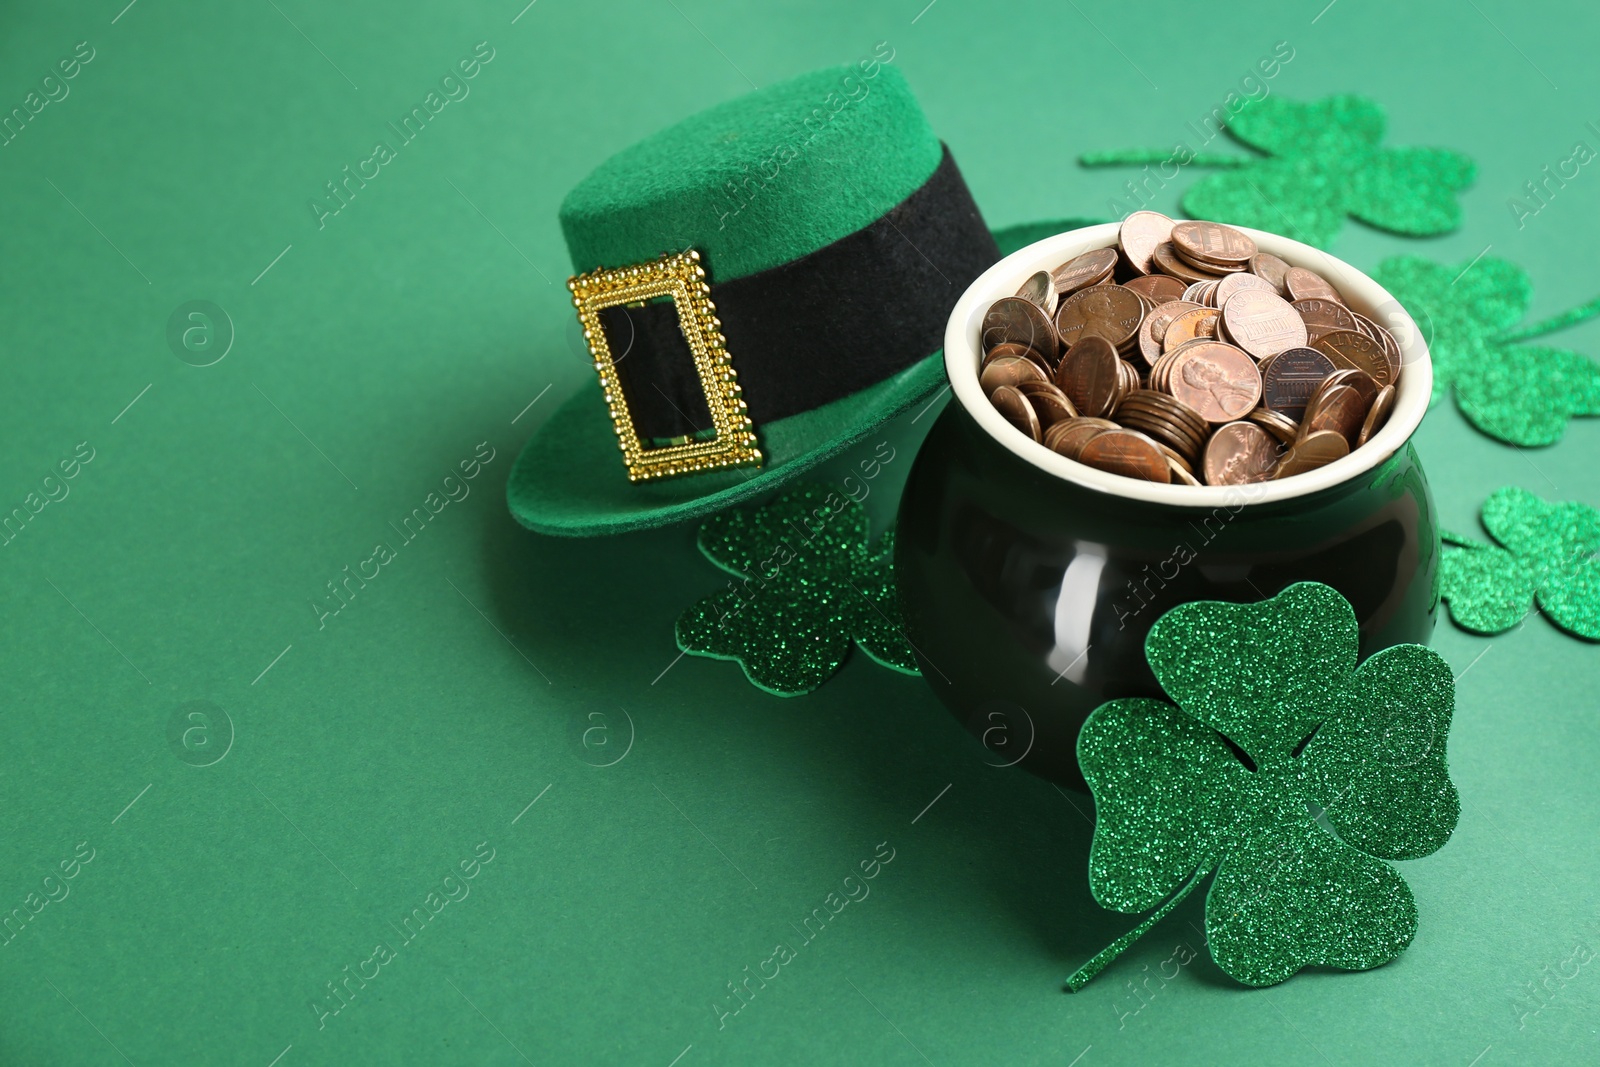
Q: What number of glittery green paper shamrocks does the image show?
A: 5